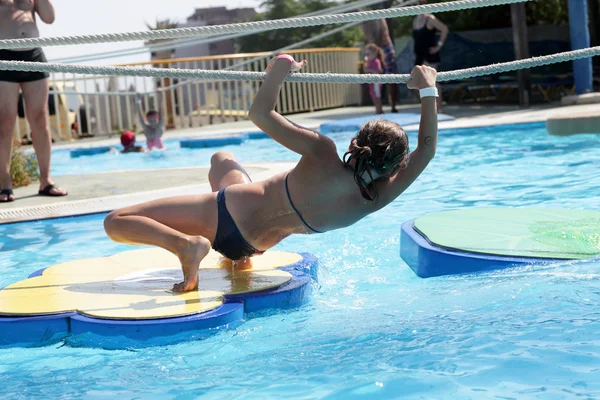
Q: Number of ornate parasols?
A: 0